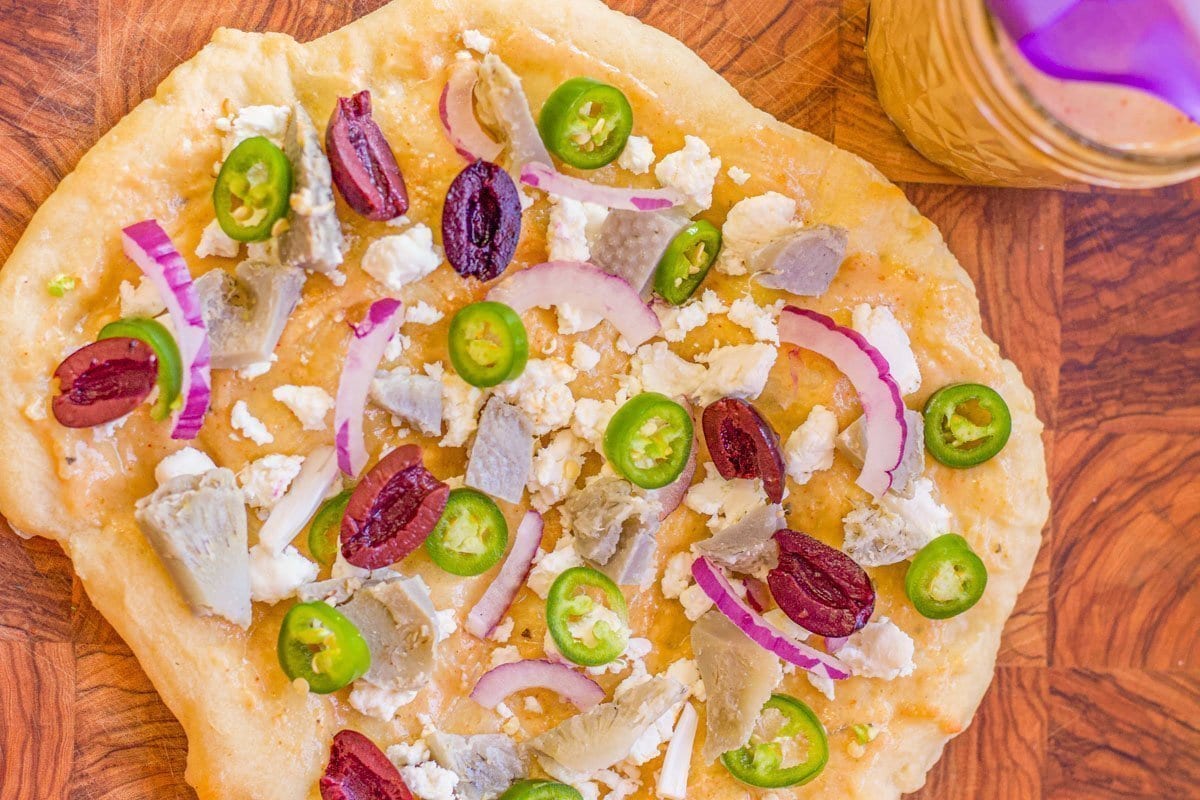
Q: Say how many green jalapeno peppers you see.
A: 14